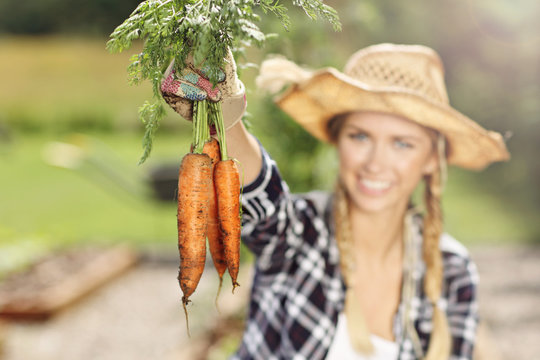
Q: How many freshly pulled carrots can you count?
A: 3